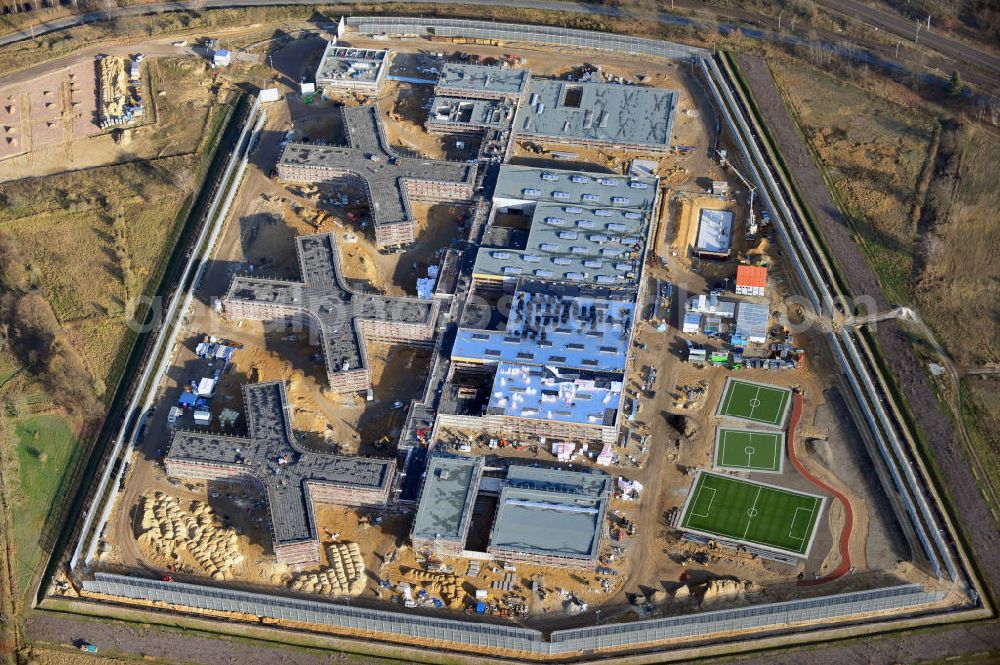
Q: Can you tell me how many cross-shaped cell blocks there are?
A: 3